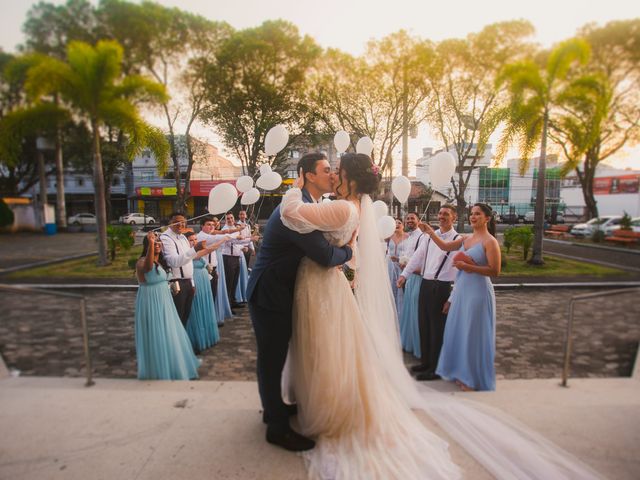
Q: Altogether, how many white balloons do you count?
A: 12